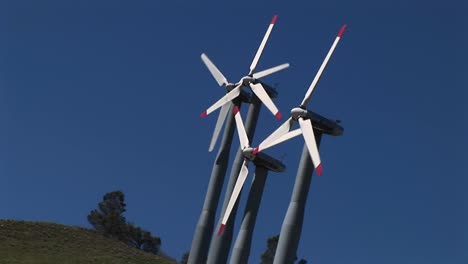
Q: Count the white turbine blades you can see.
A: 12